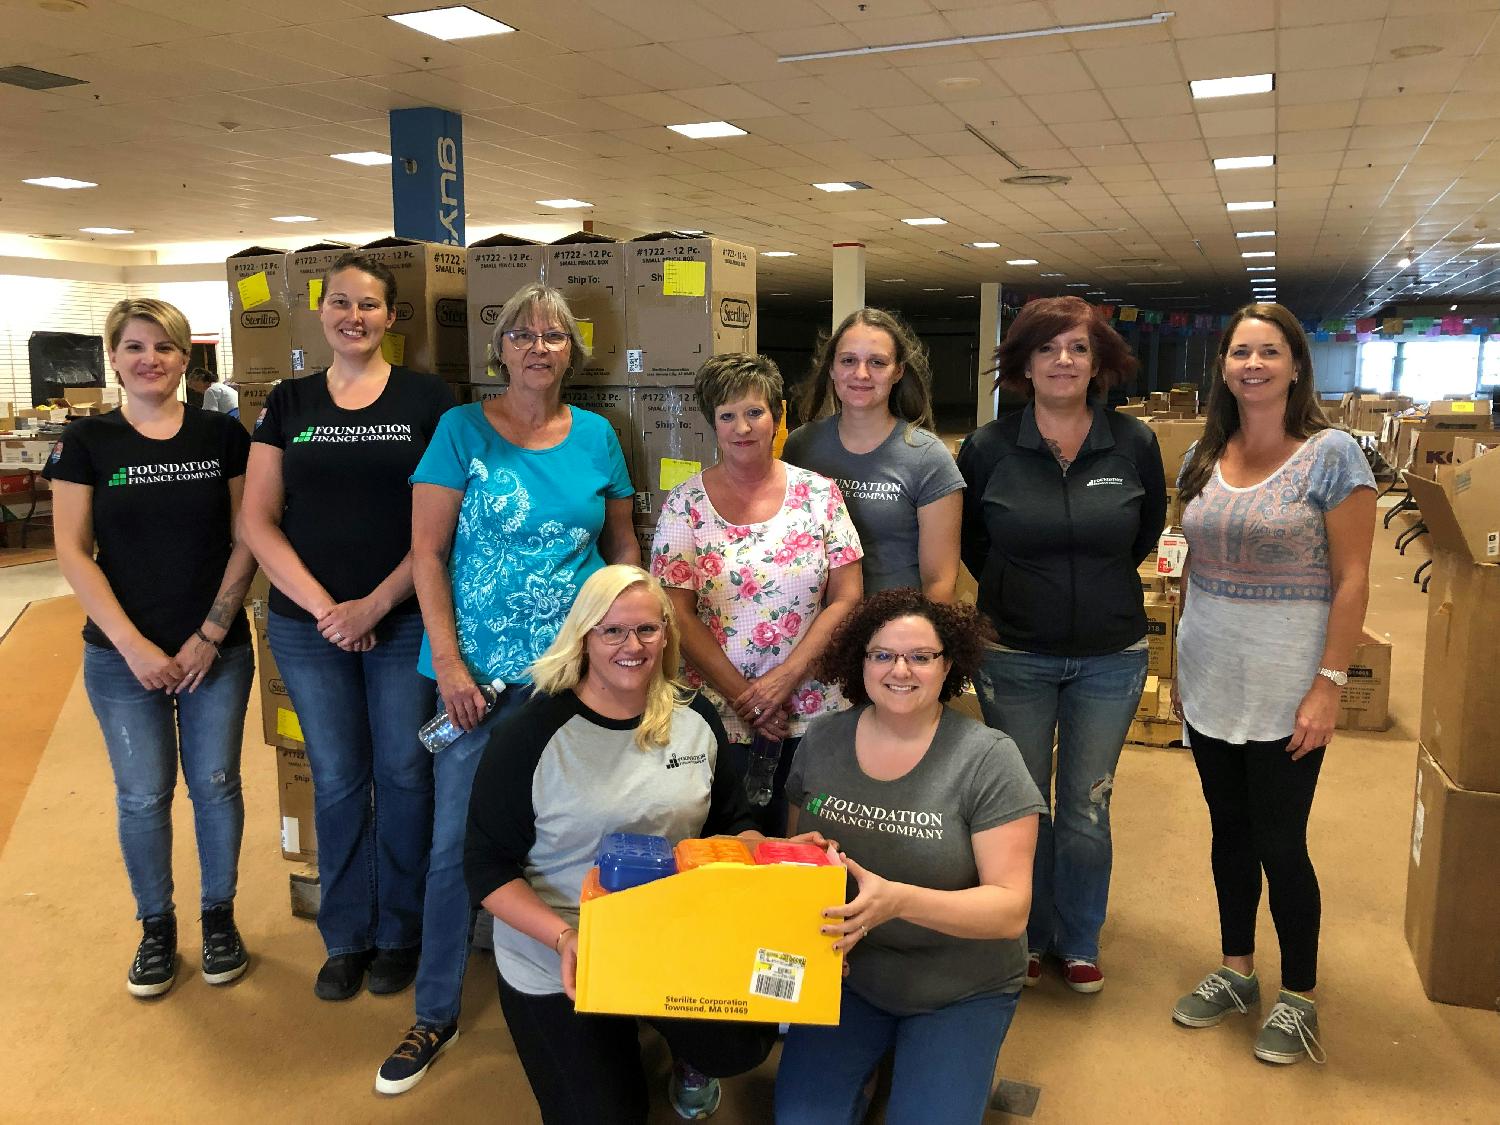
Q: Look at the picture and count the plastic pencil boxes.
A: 4